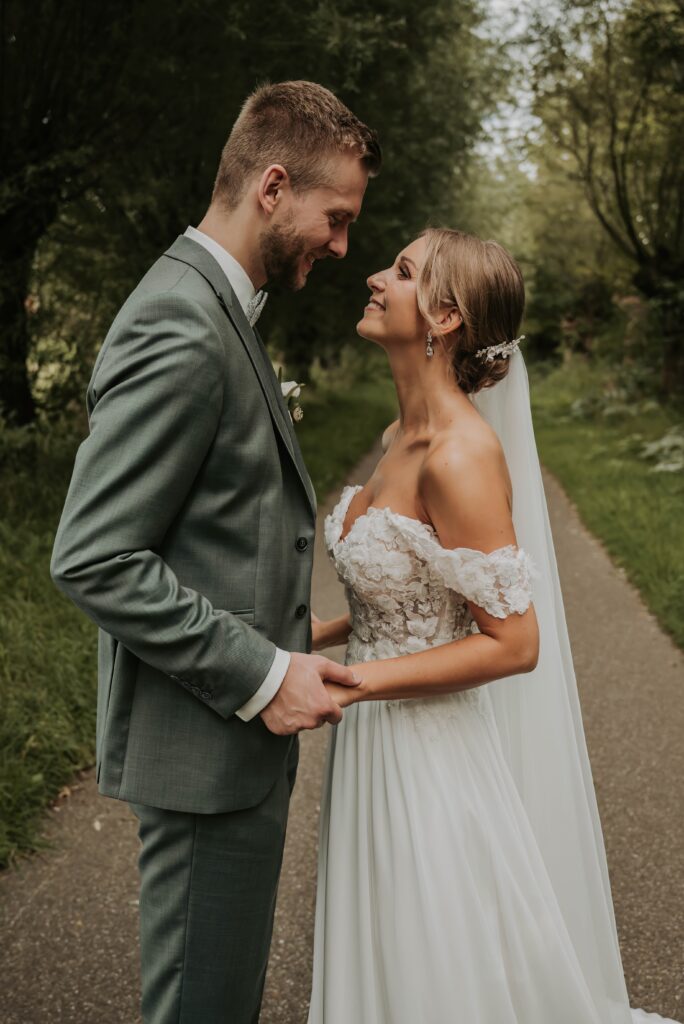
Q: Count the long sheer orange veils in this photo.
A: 0